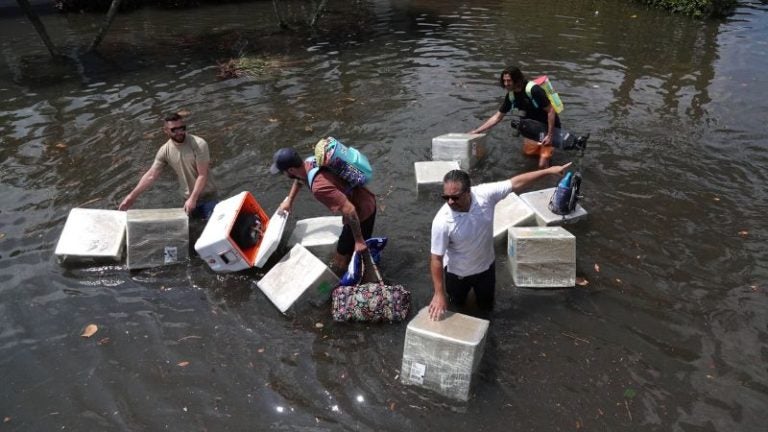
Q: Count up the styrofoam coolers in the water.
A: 10